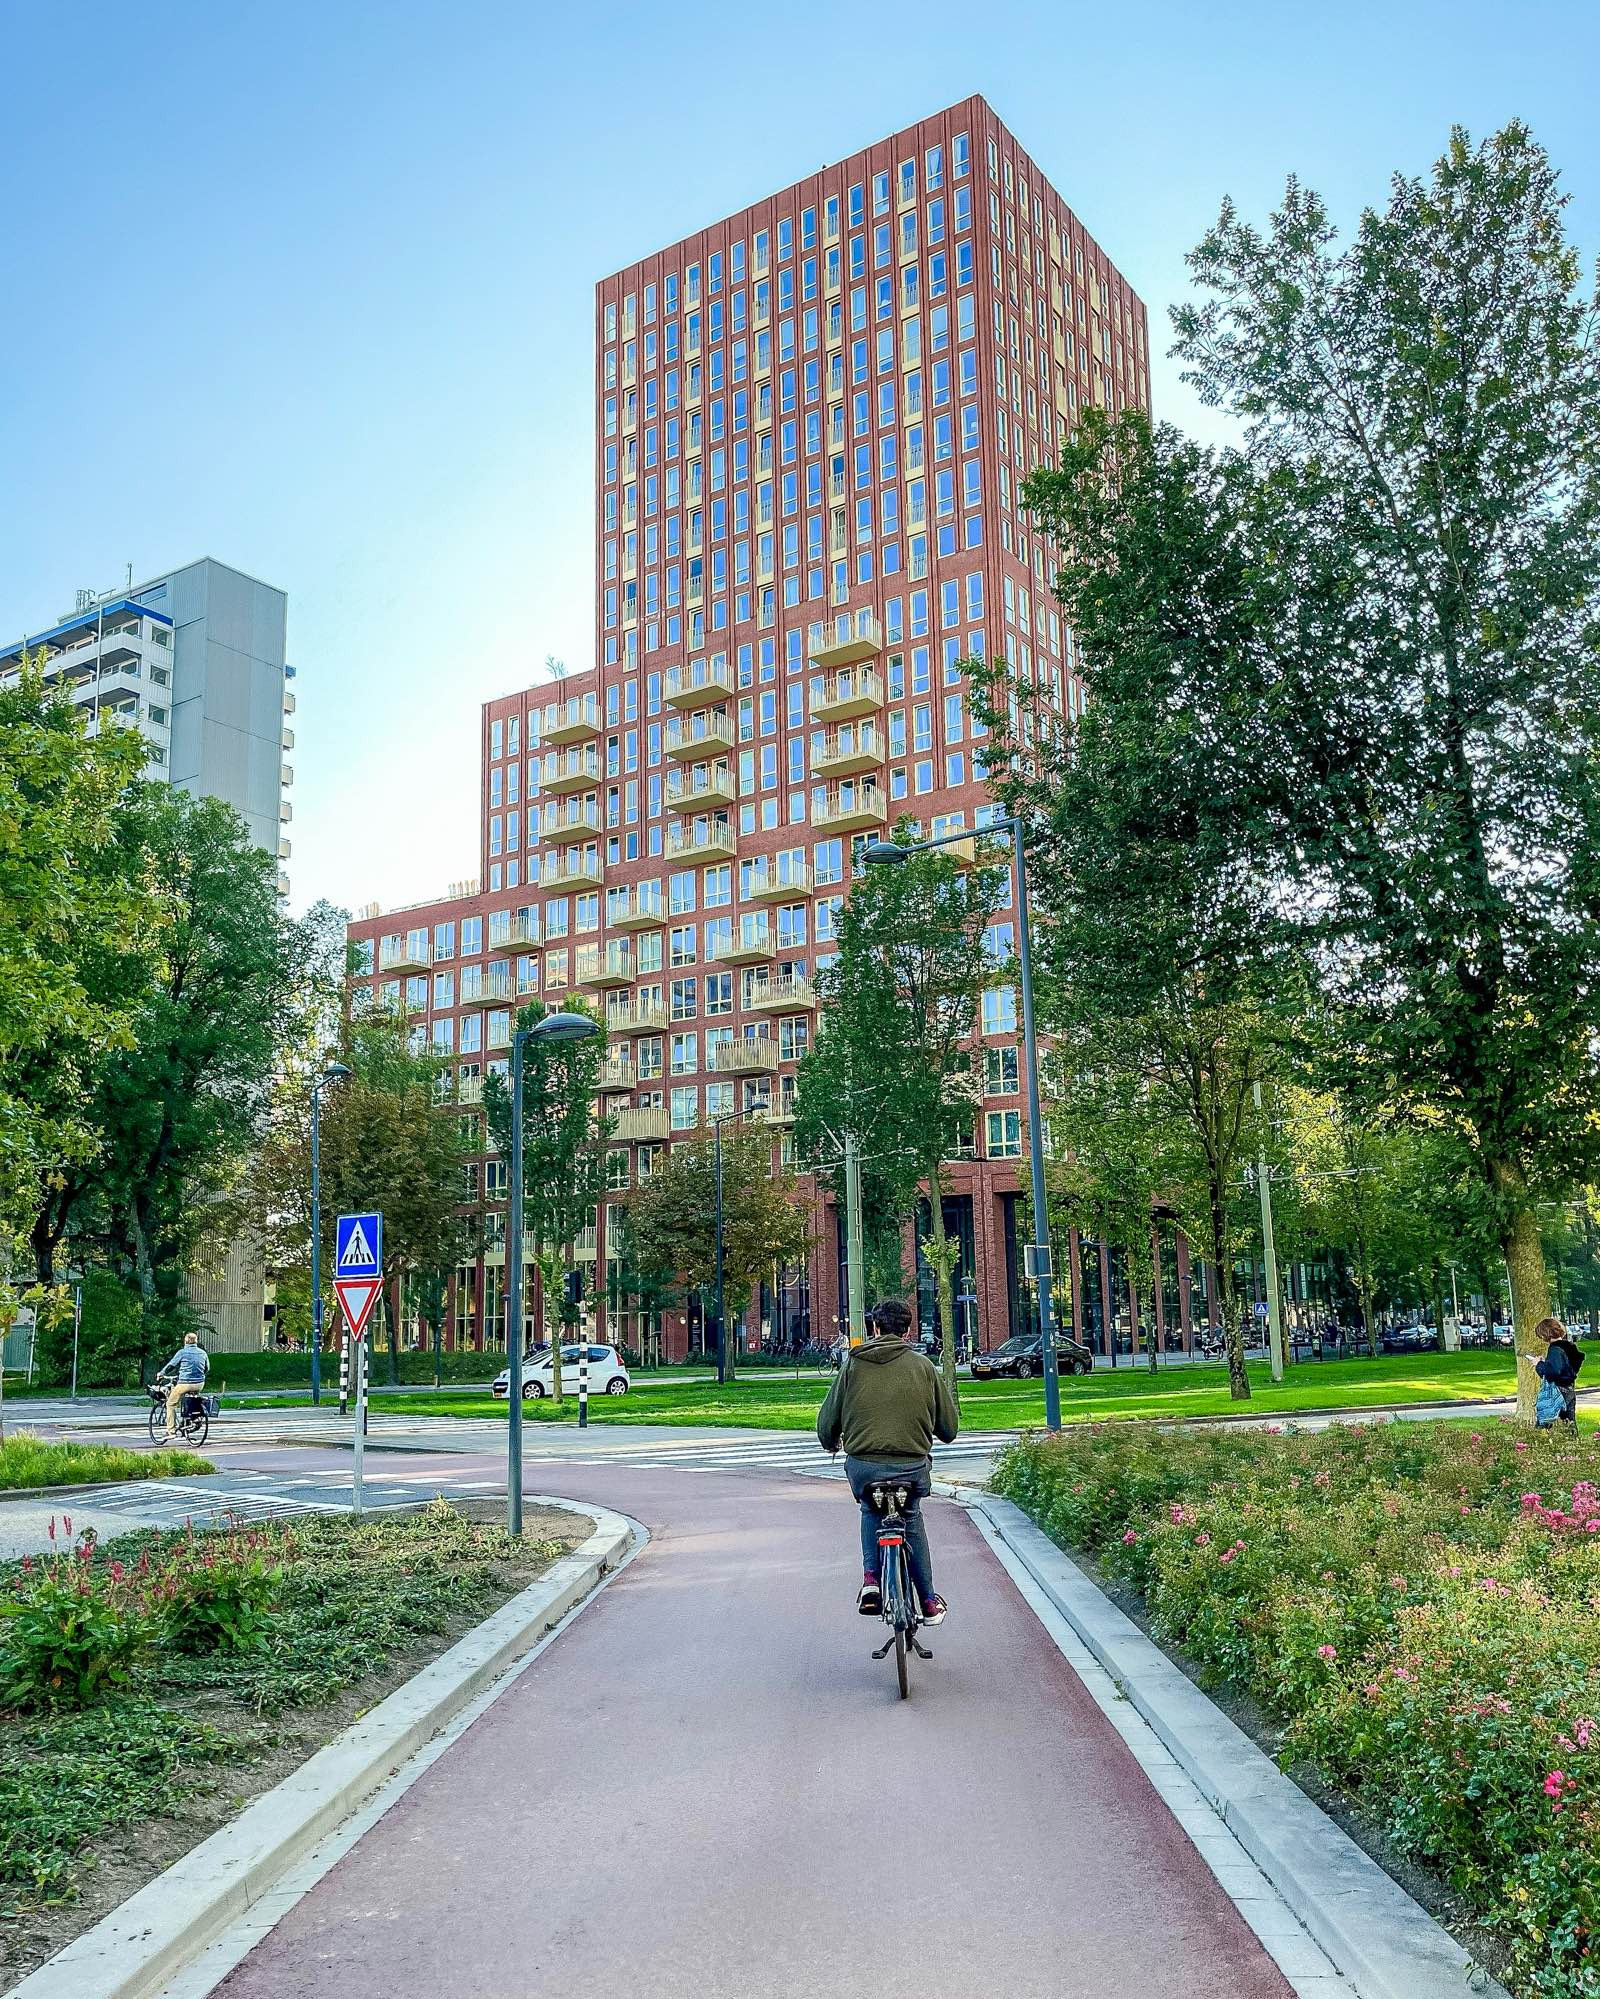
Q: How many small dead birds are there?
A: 0